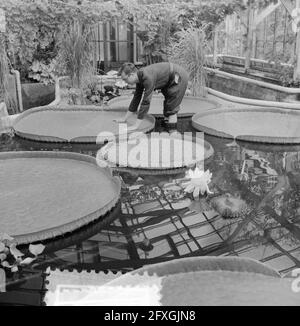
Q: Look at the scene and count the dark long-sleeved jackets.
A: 1